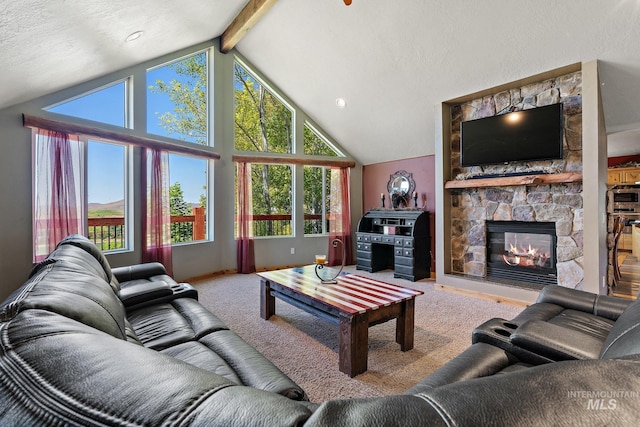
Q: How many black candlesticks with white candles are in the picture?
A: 2